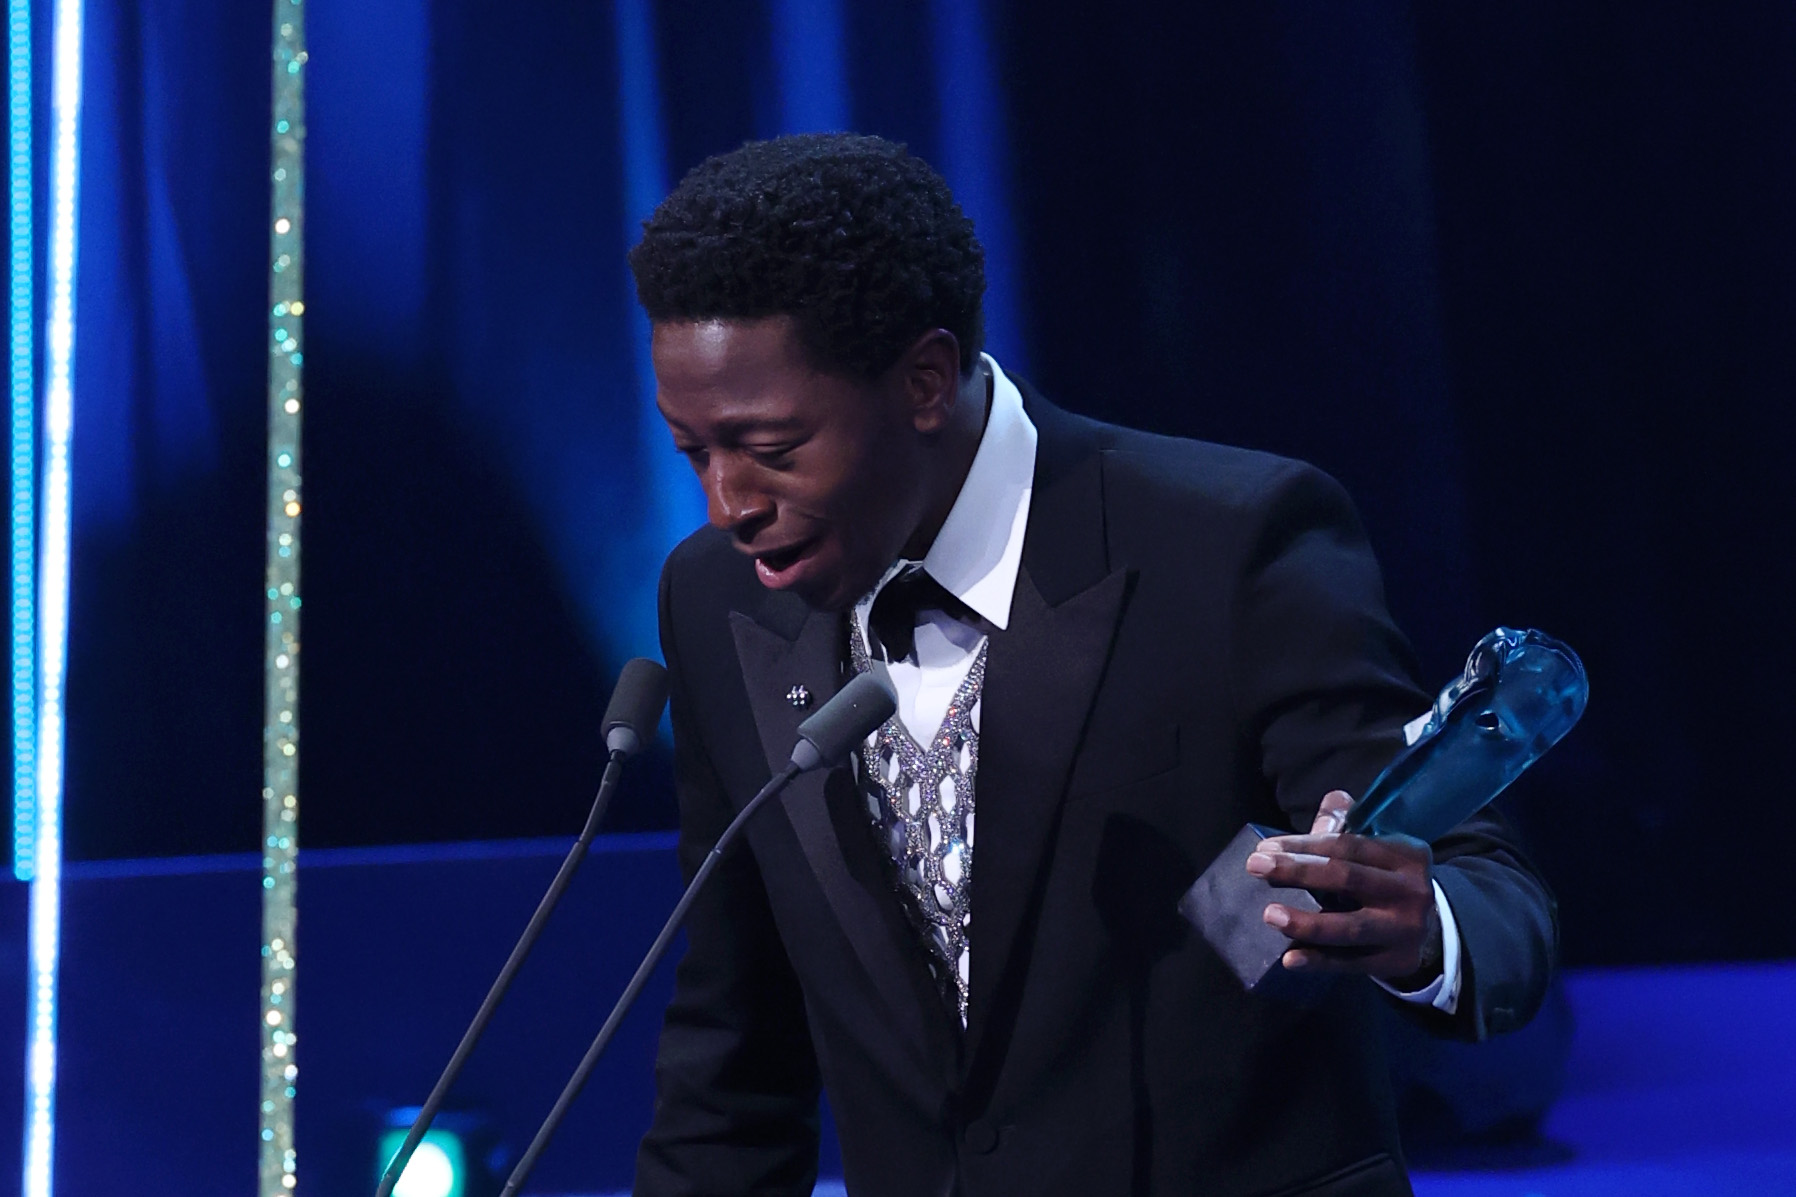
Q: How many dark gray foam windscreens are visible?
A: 2